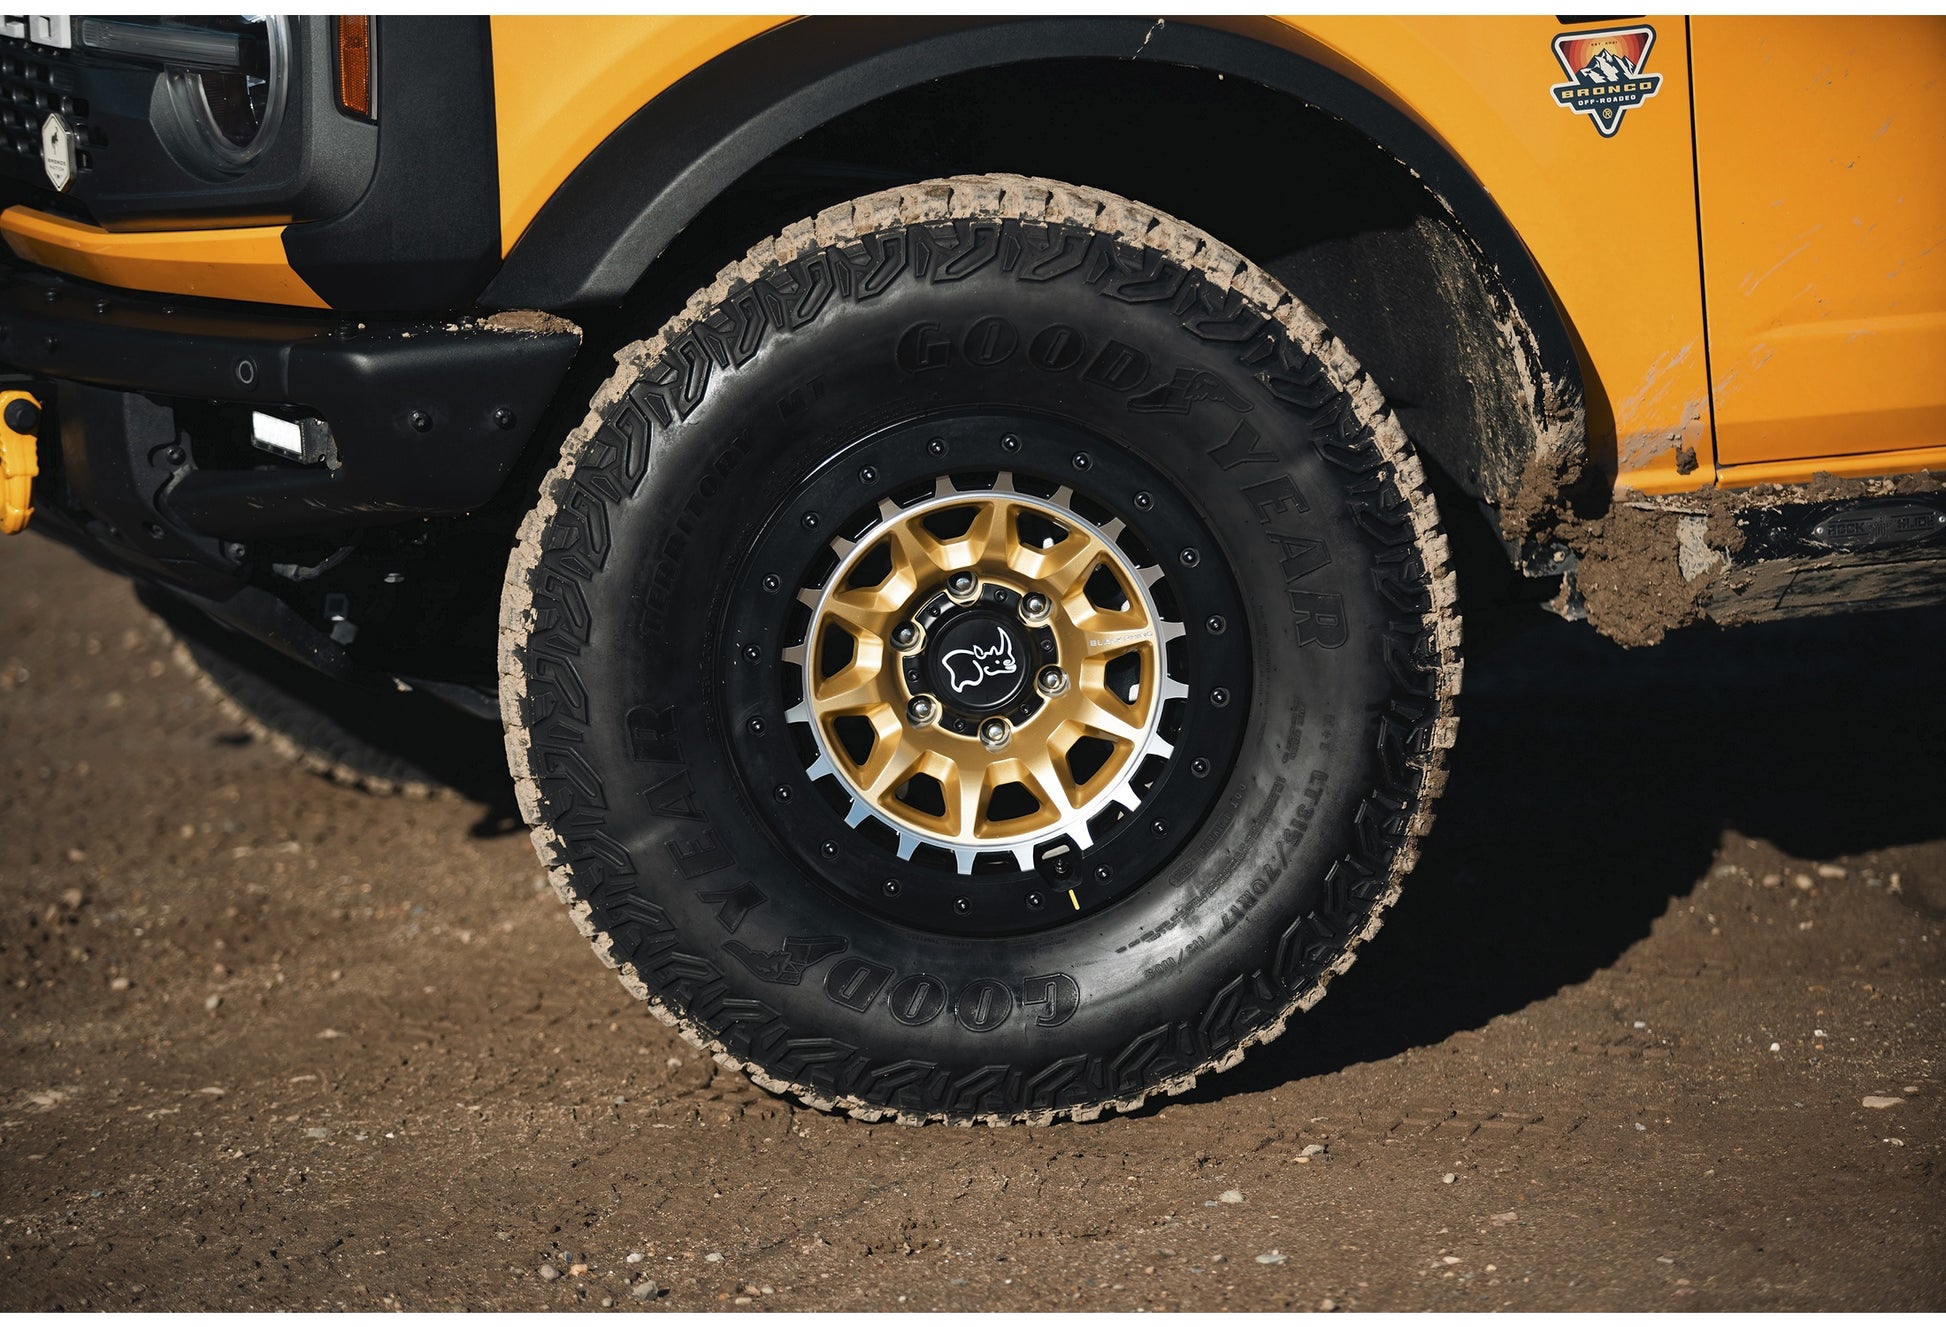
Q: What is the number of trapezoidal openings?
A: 10